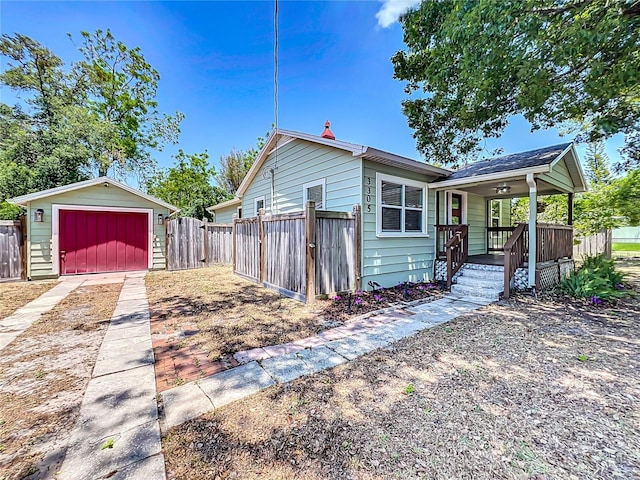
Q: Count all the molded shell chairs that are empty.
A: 0